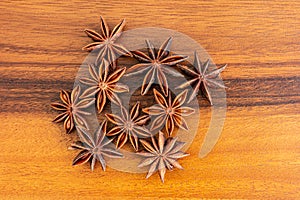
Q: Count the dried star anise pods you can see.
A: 9